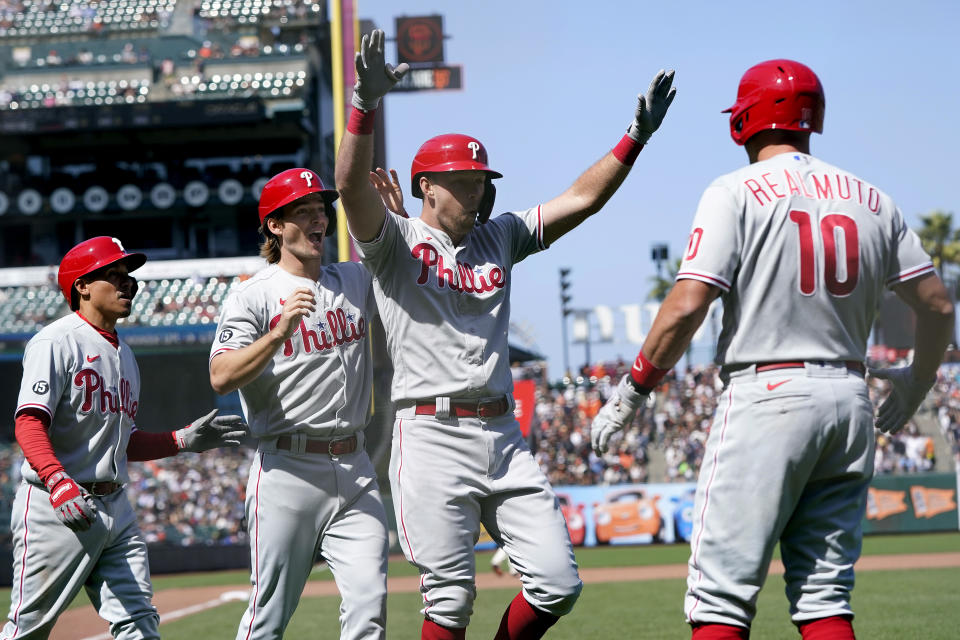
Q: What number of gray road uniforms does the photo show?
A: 4